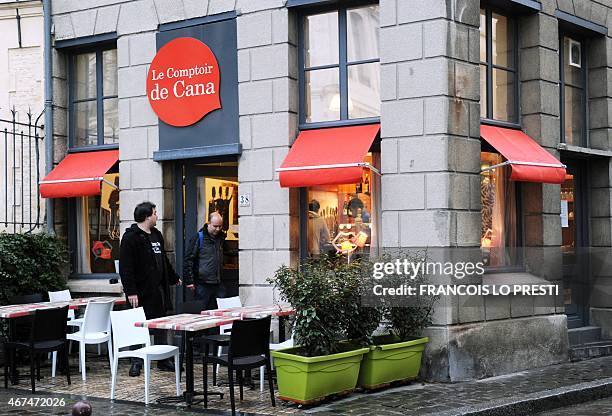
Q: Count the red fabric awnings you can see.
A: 3